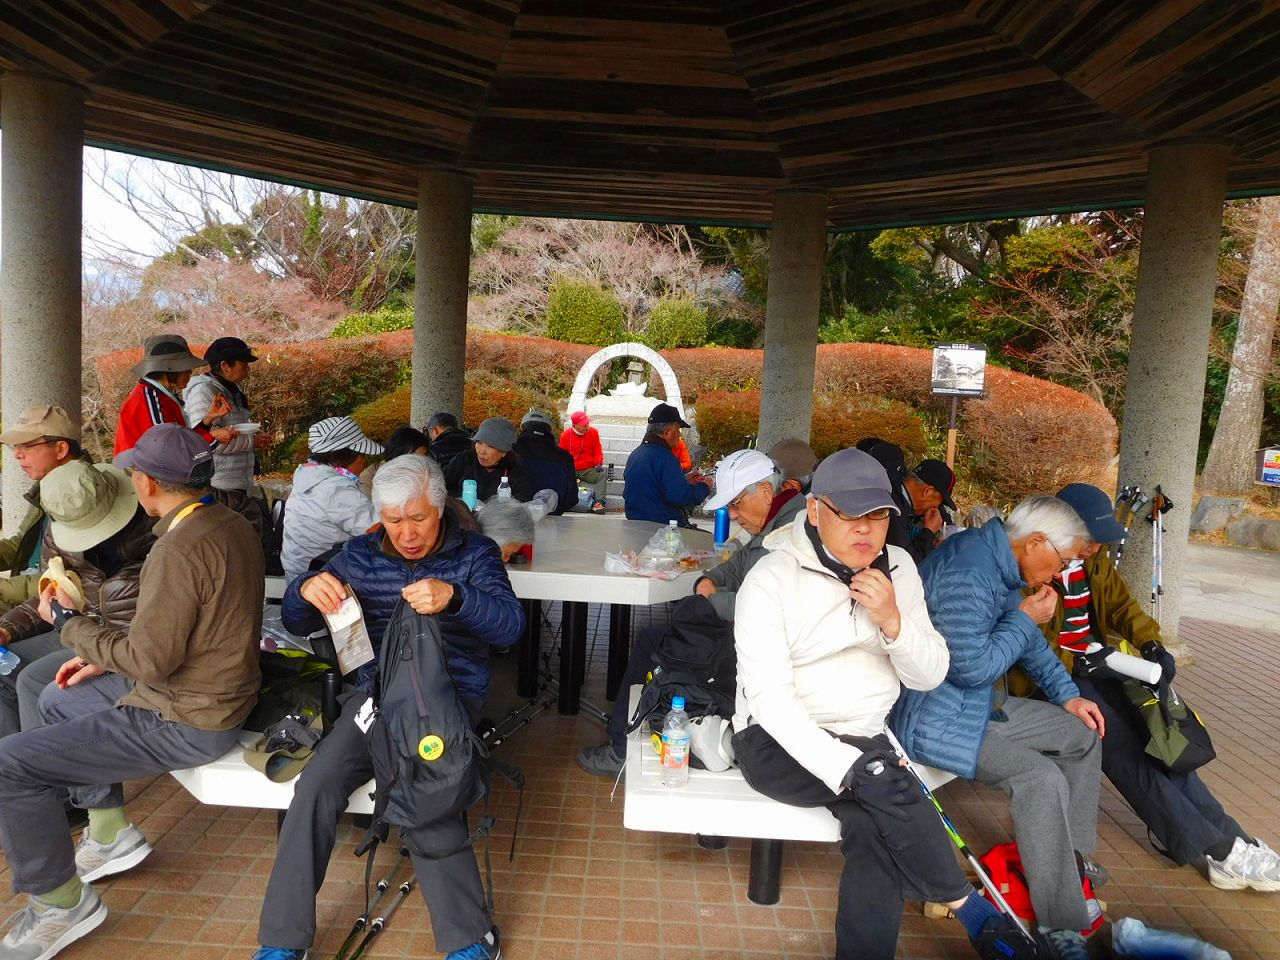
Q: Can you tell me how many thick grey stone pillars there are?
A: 4